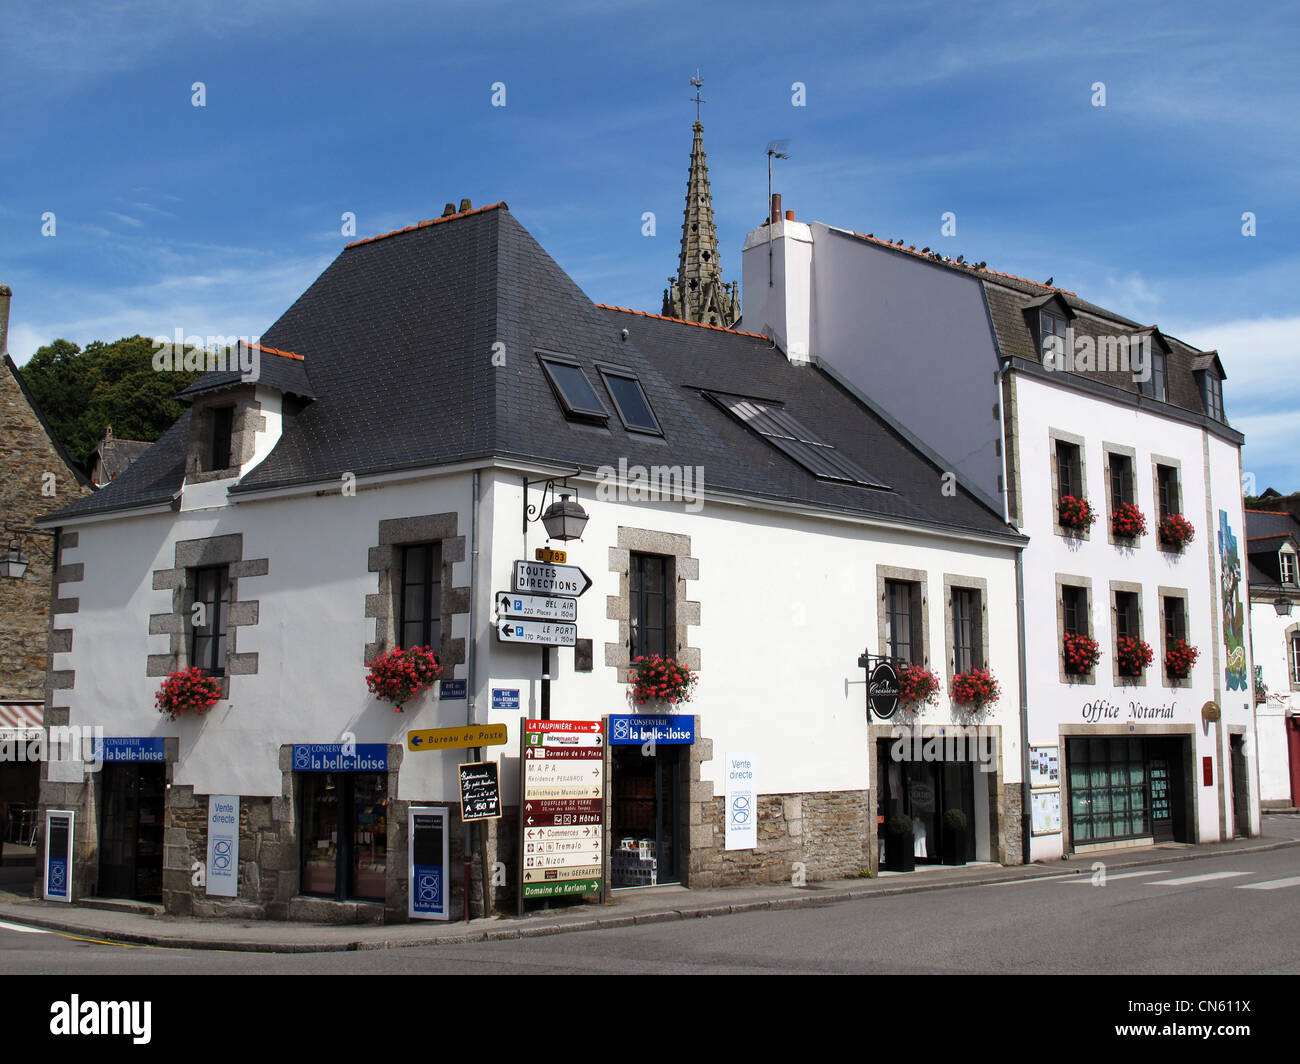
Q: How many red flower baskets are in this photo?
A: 11